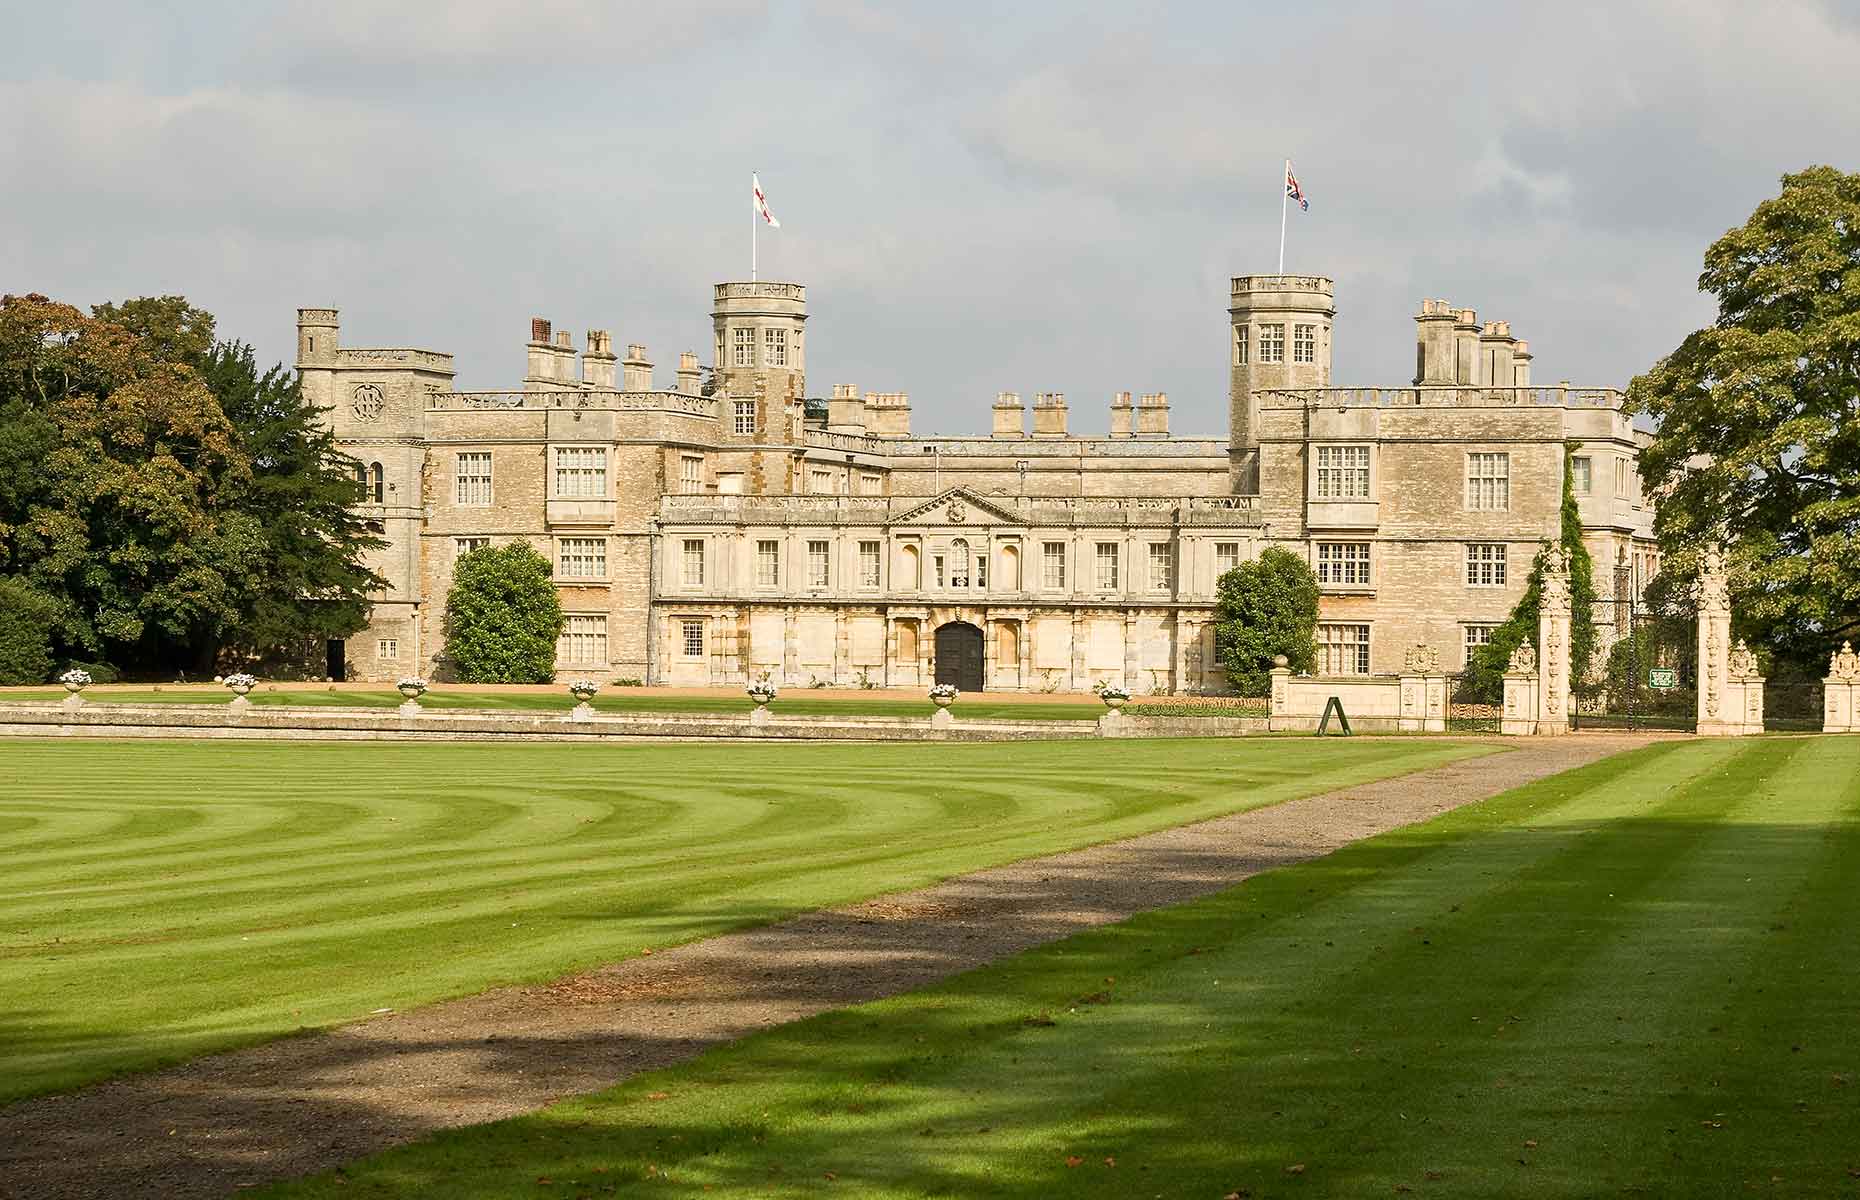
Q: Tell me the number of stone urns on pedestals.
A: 7